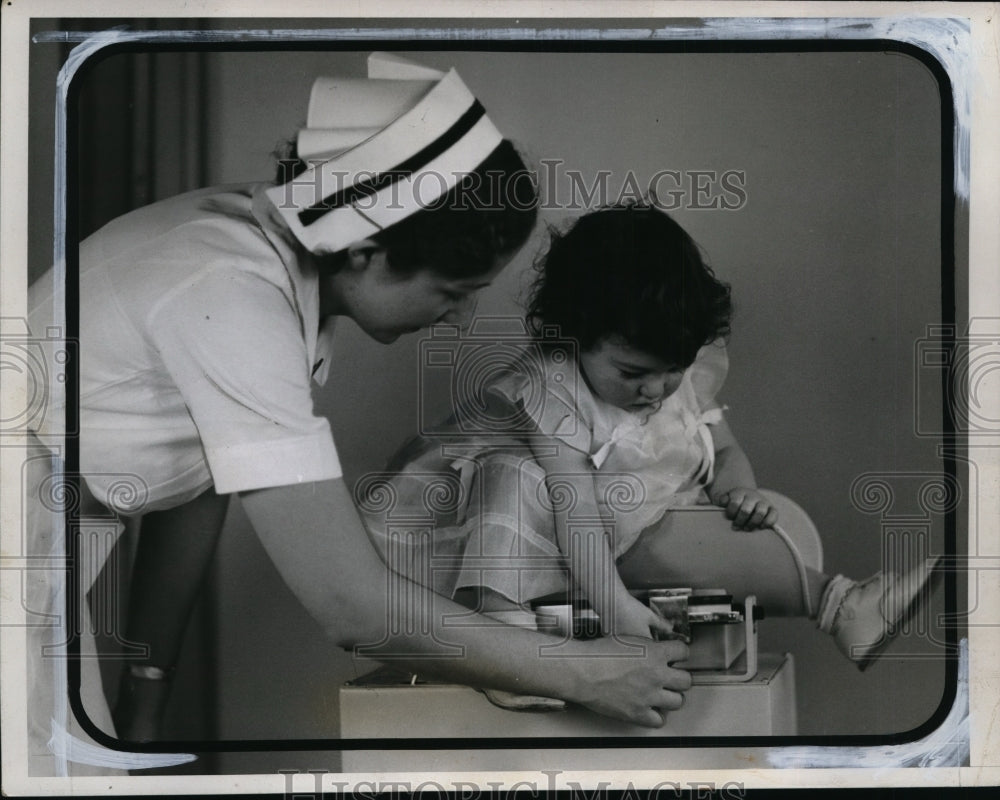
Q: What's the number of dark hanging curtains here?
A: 1